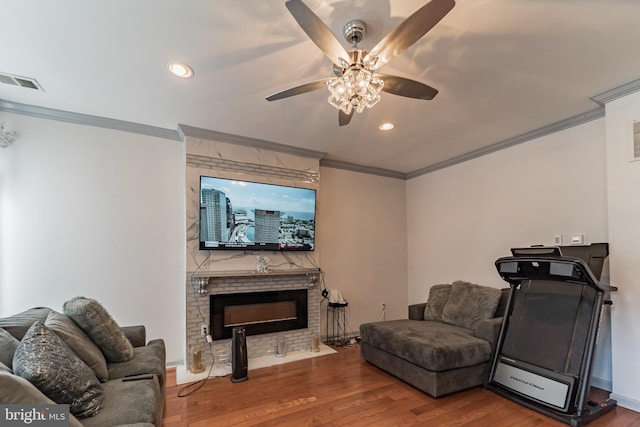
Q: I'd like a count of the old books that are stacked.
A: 0